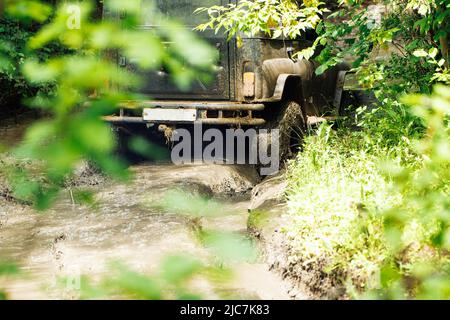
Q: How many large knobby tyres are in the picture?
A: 1